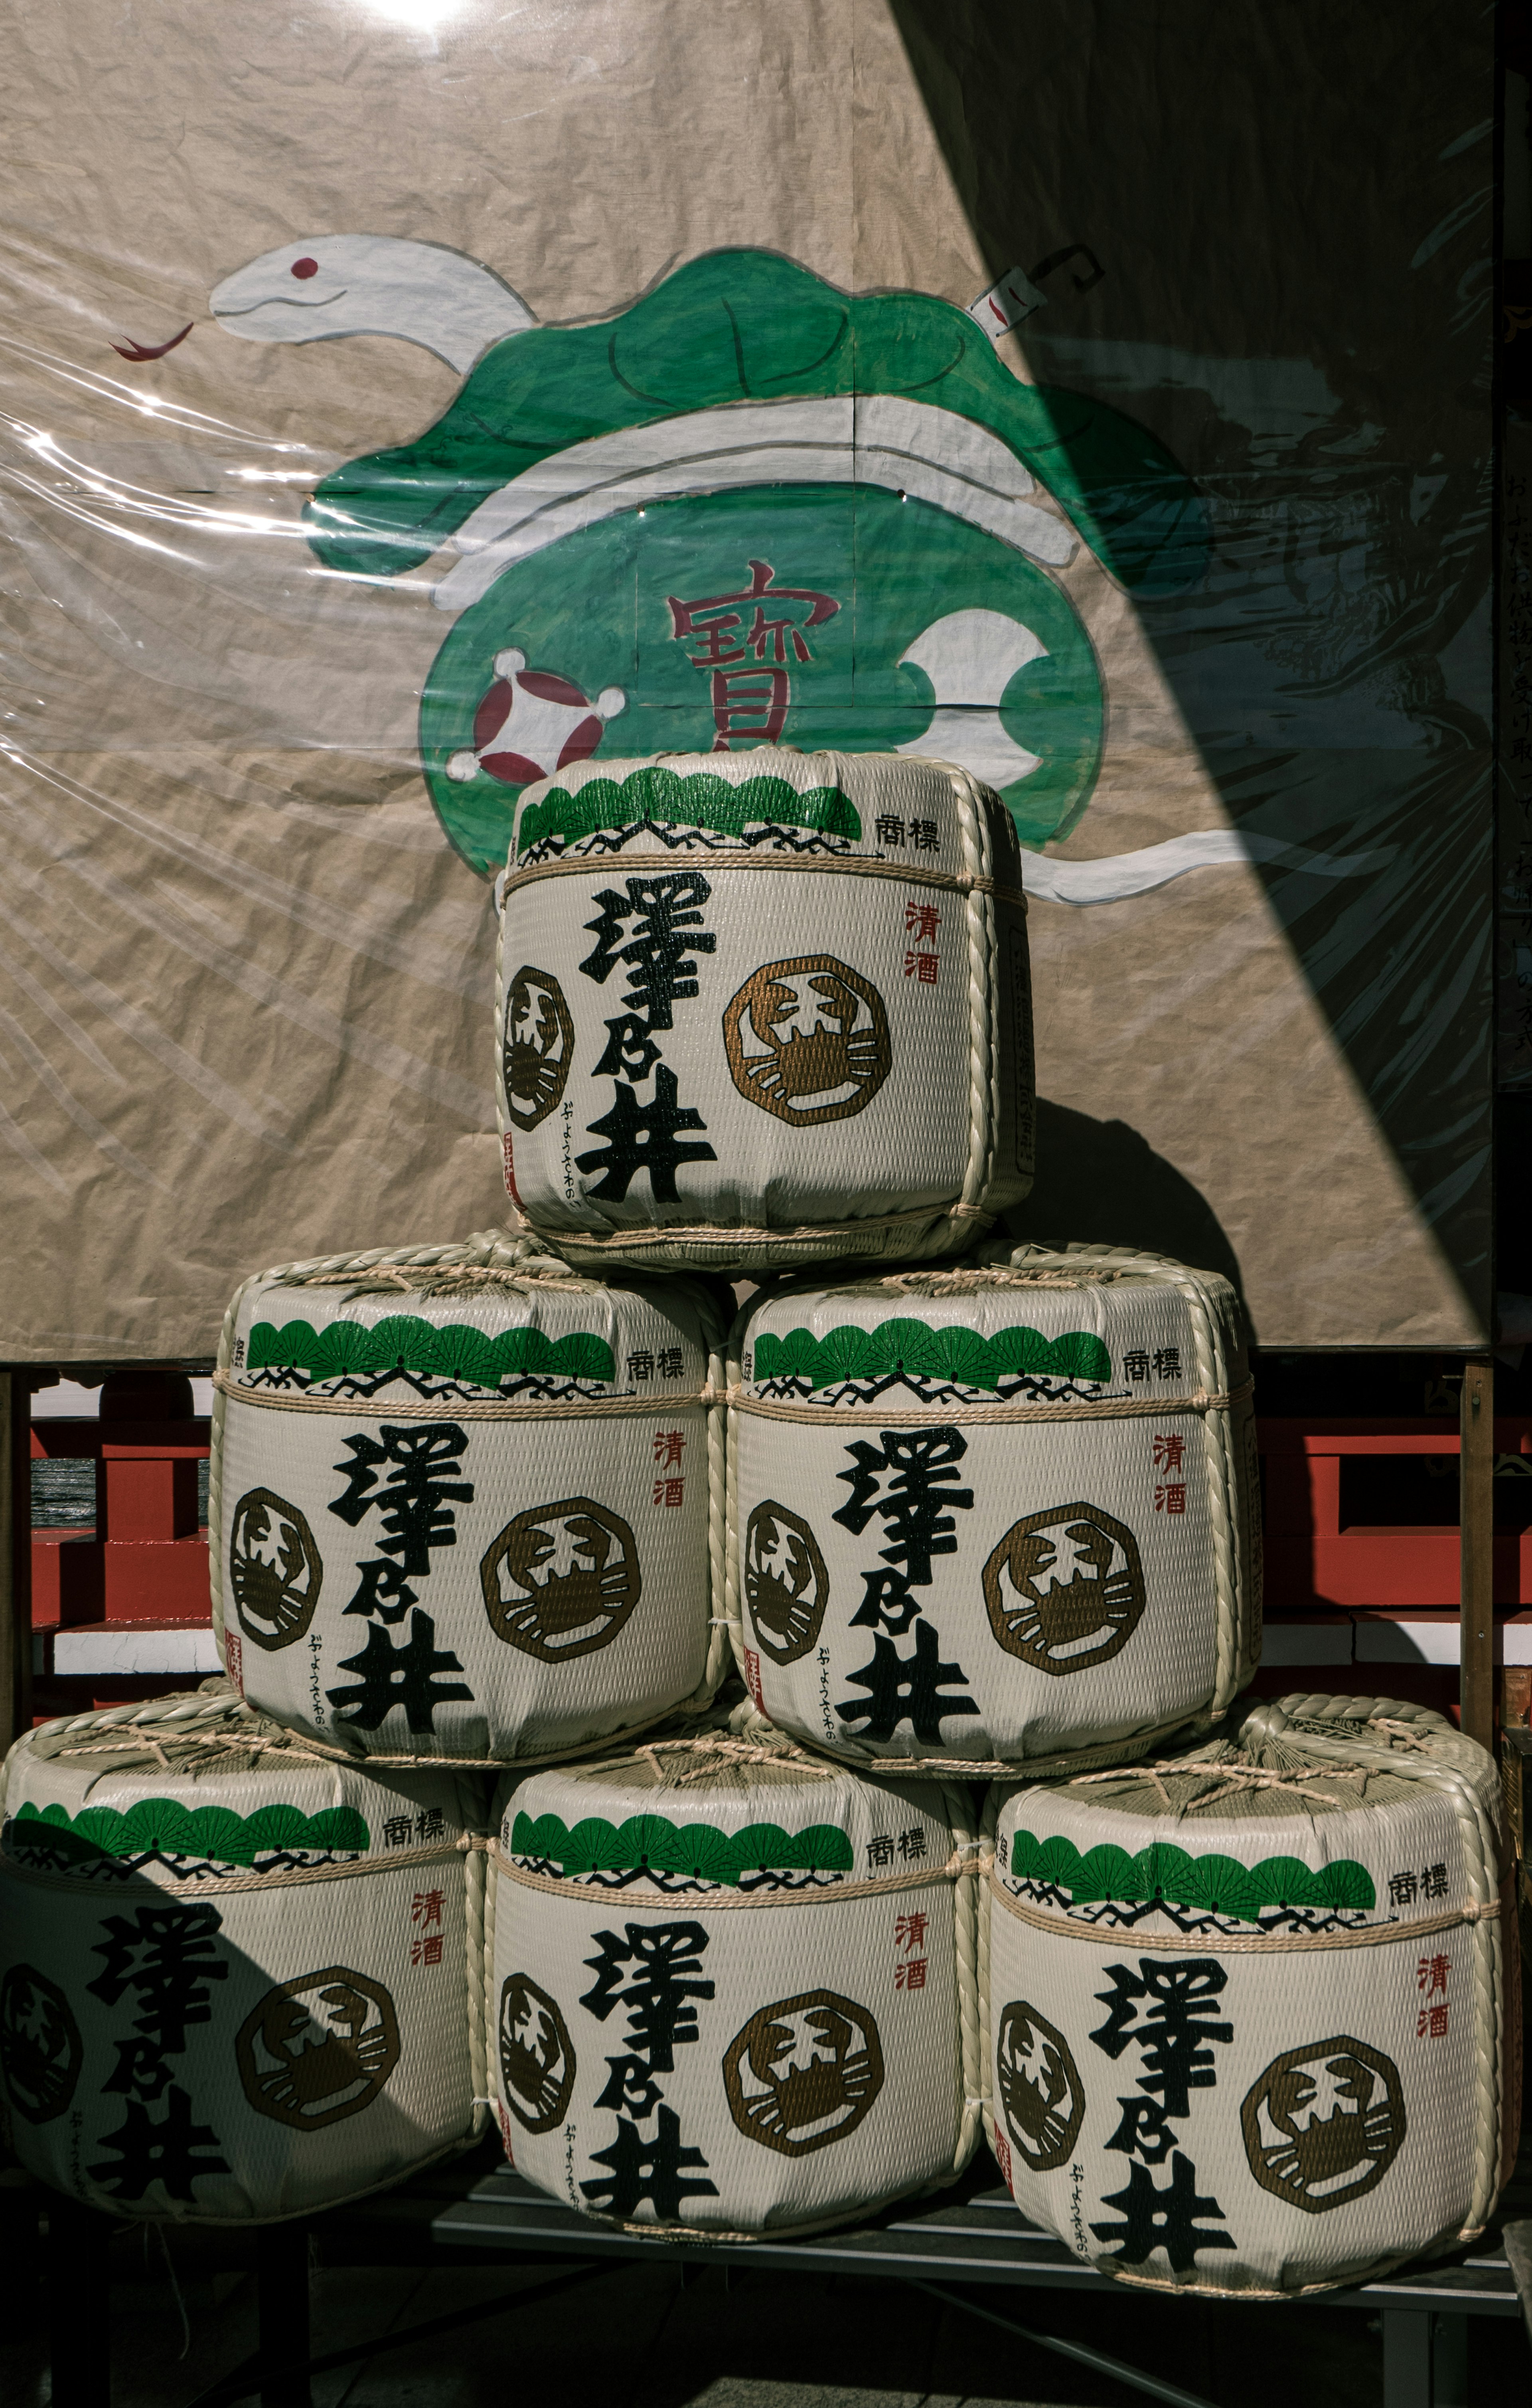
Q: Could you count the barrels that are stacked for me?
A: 6